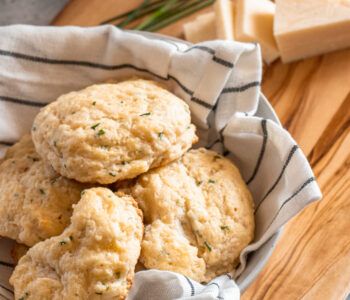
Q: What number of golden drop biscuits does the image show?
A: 4